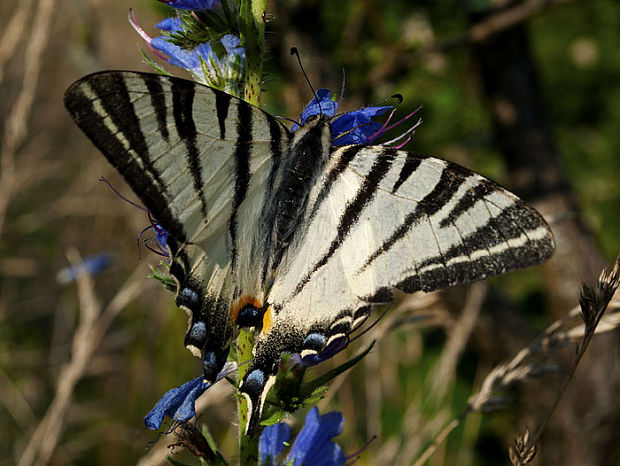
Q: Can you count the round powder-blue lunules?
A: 5